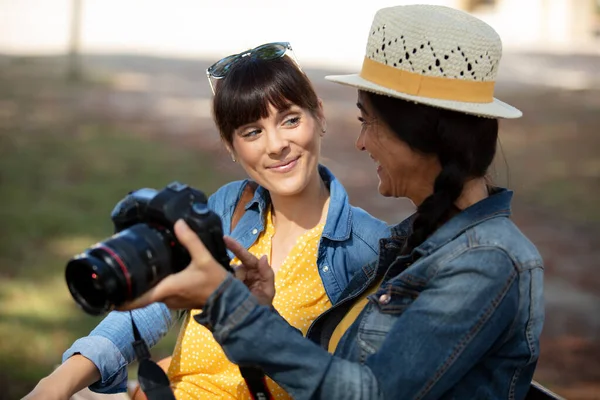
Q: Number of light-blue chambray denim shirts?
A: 1